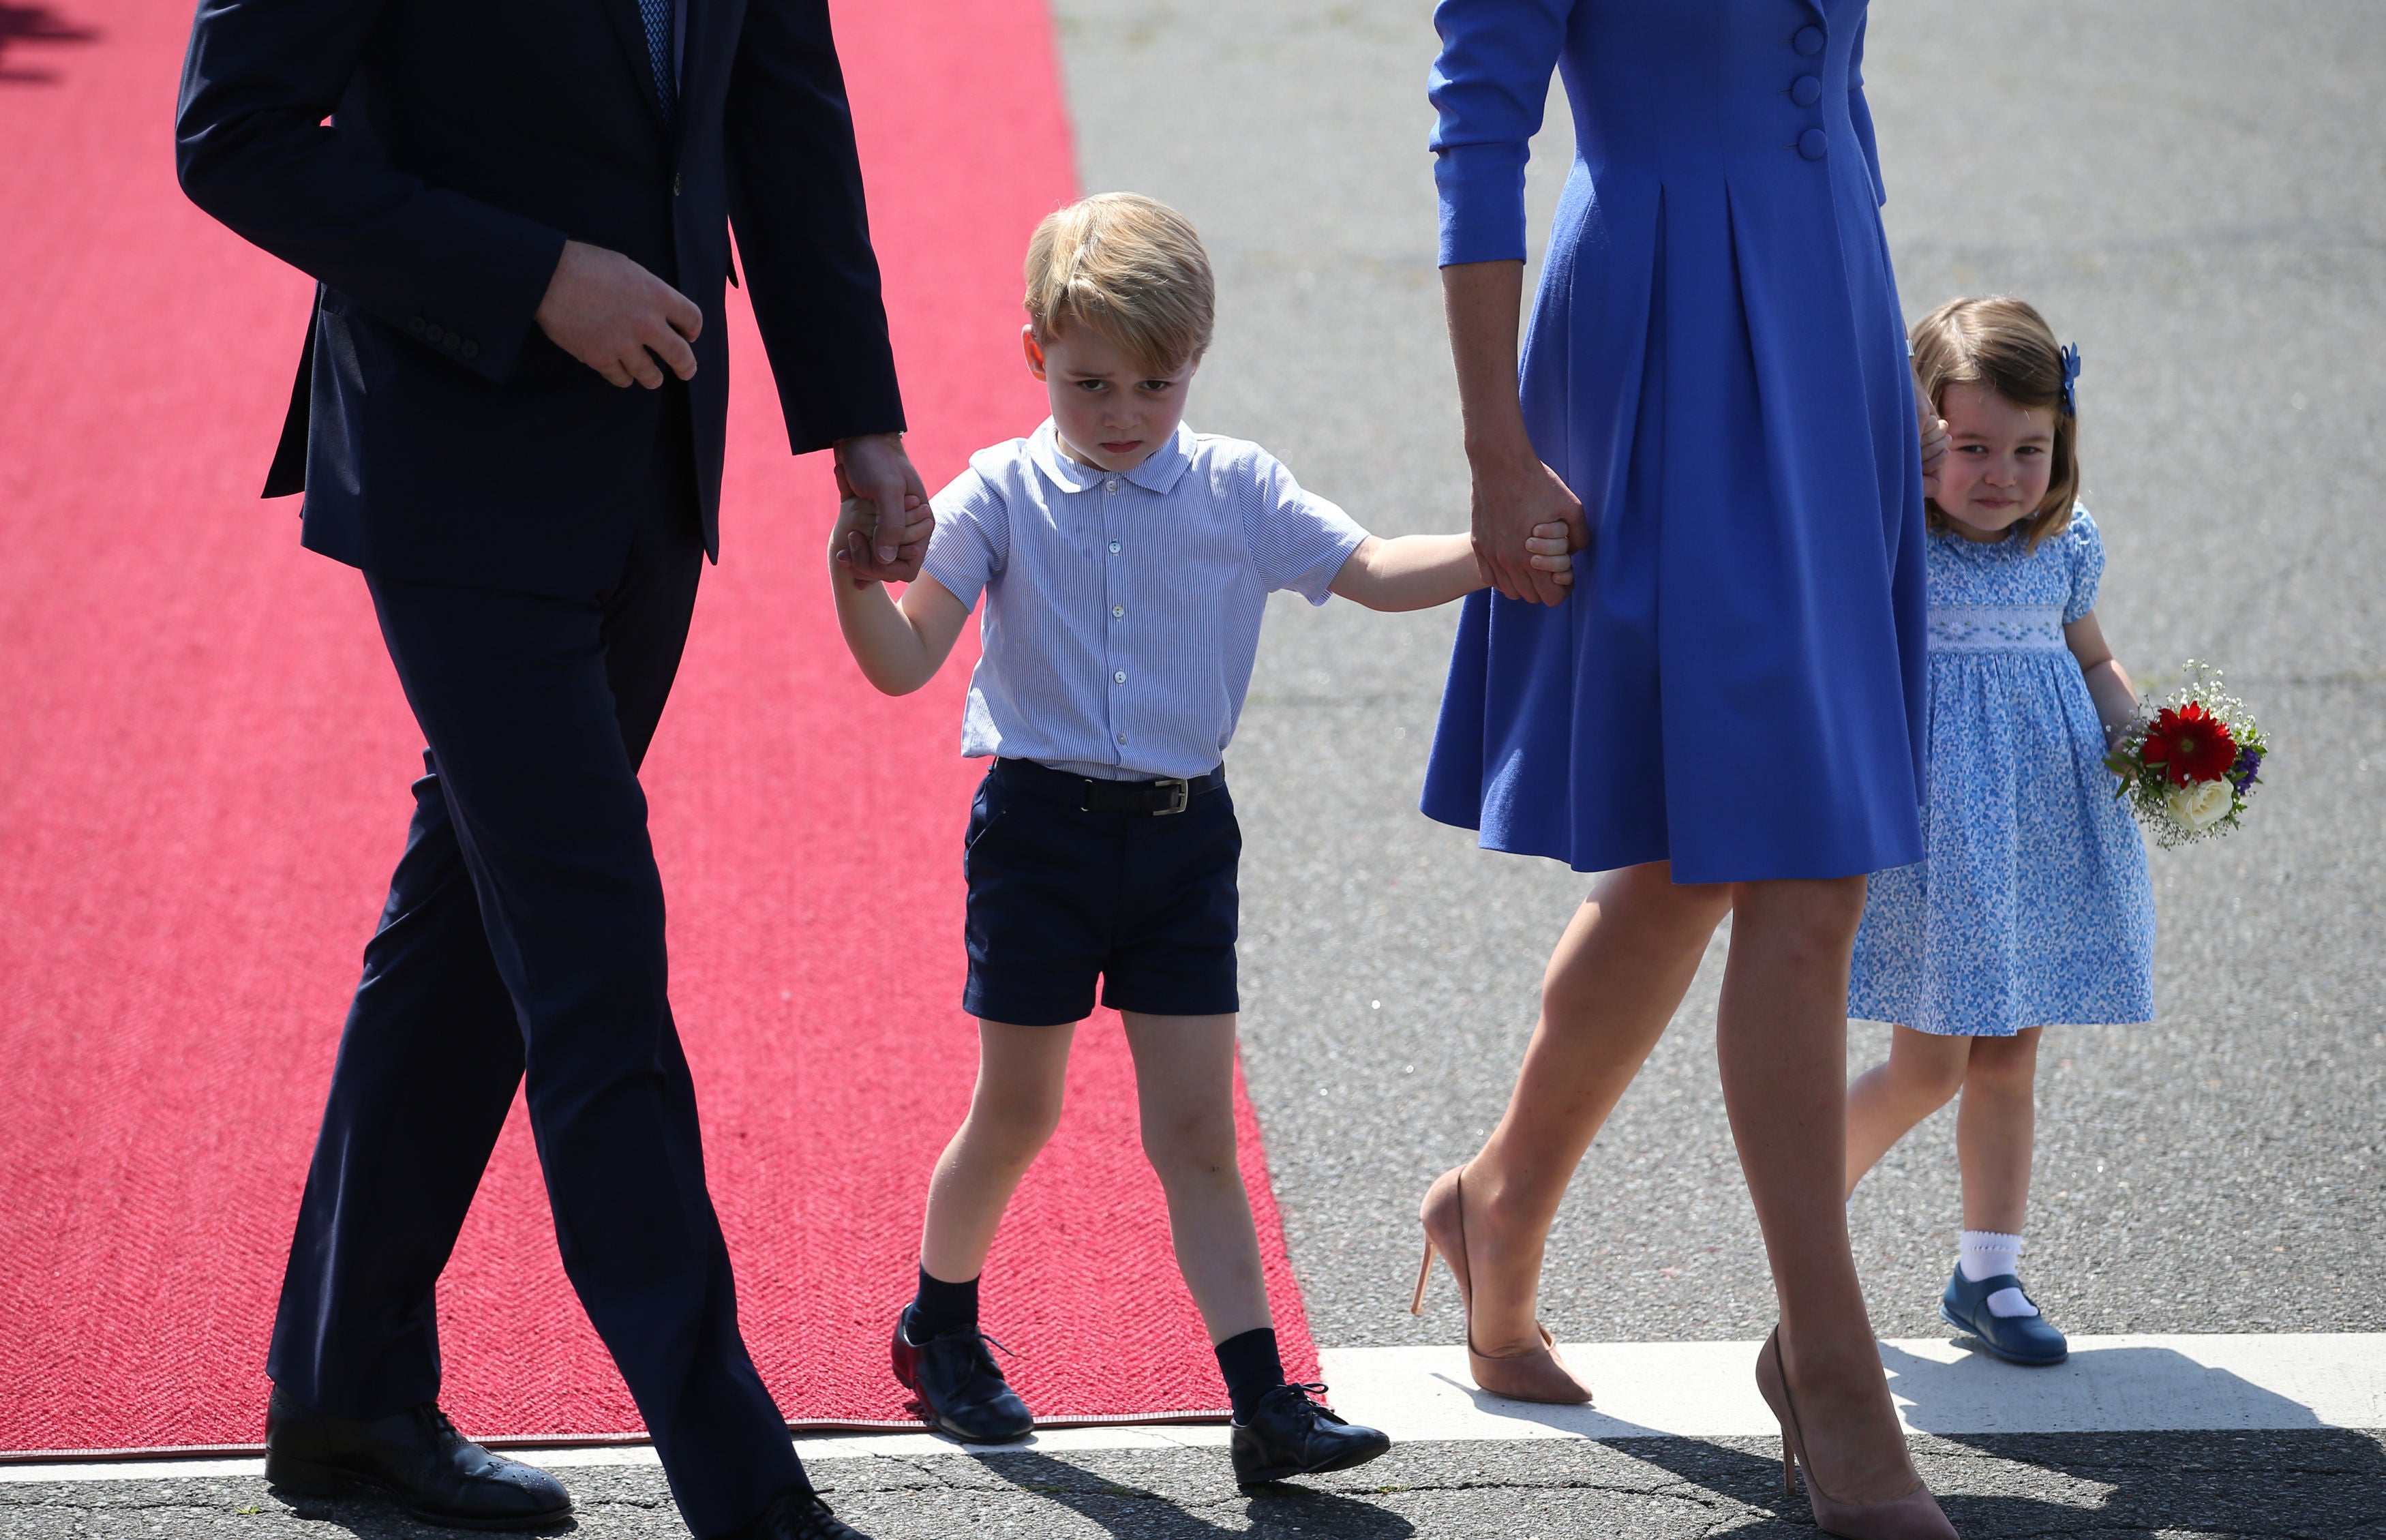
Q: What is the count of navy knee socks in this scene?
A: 0